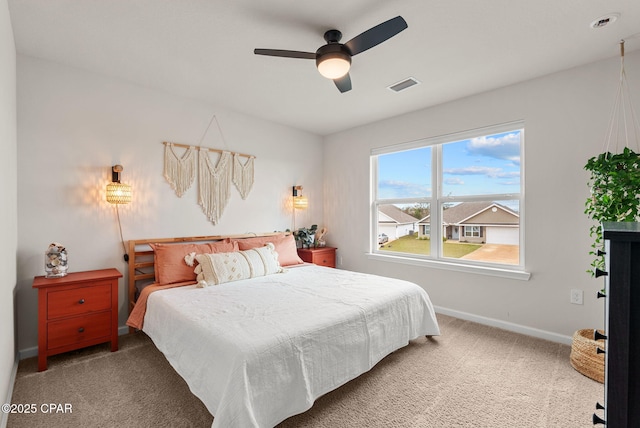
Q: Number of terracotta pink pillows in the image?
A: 2